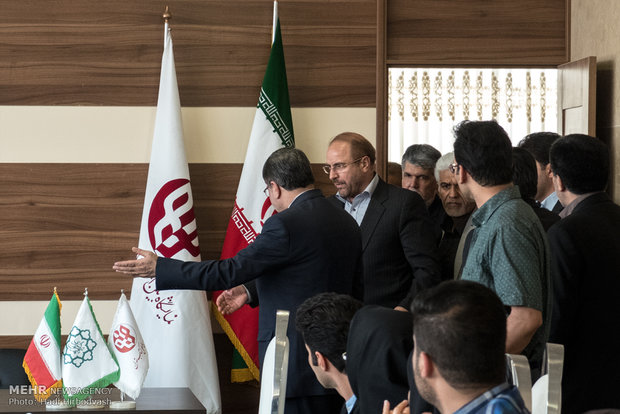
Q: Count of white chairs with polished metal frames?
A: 3